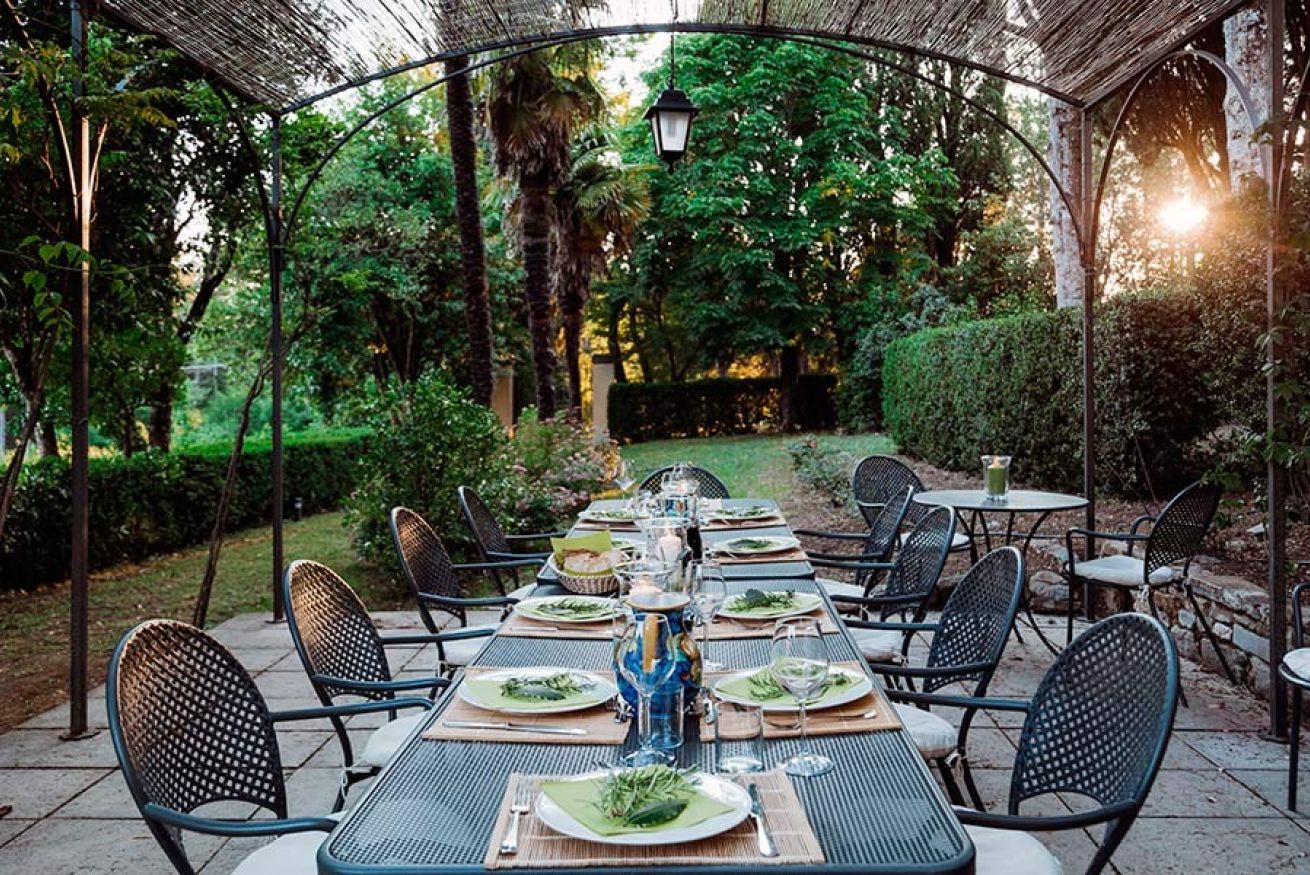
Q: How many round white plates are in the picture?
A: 9